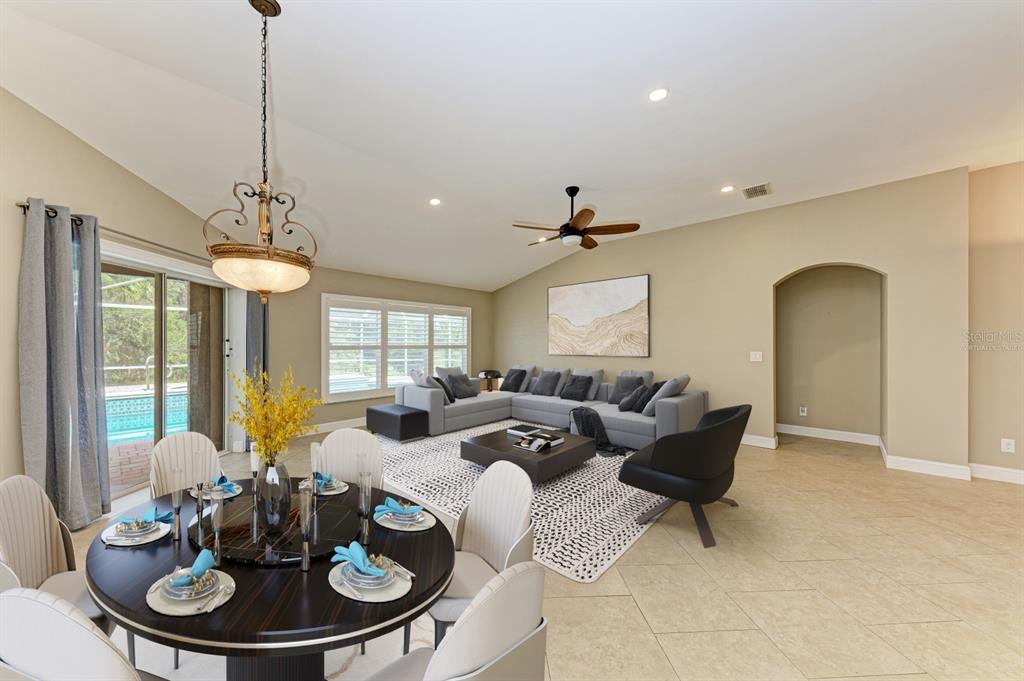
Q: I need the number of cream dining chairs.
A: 6